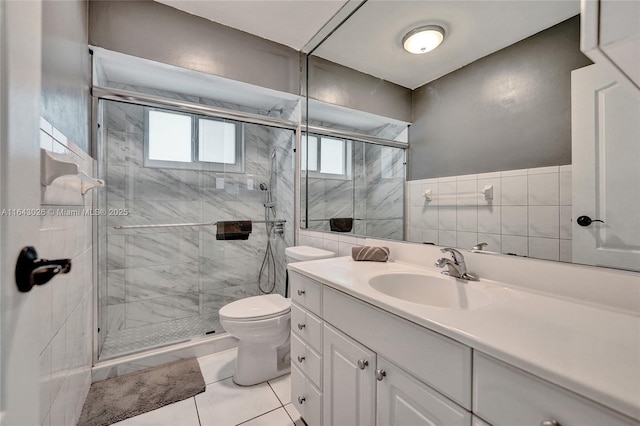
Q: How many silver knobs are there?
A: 7